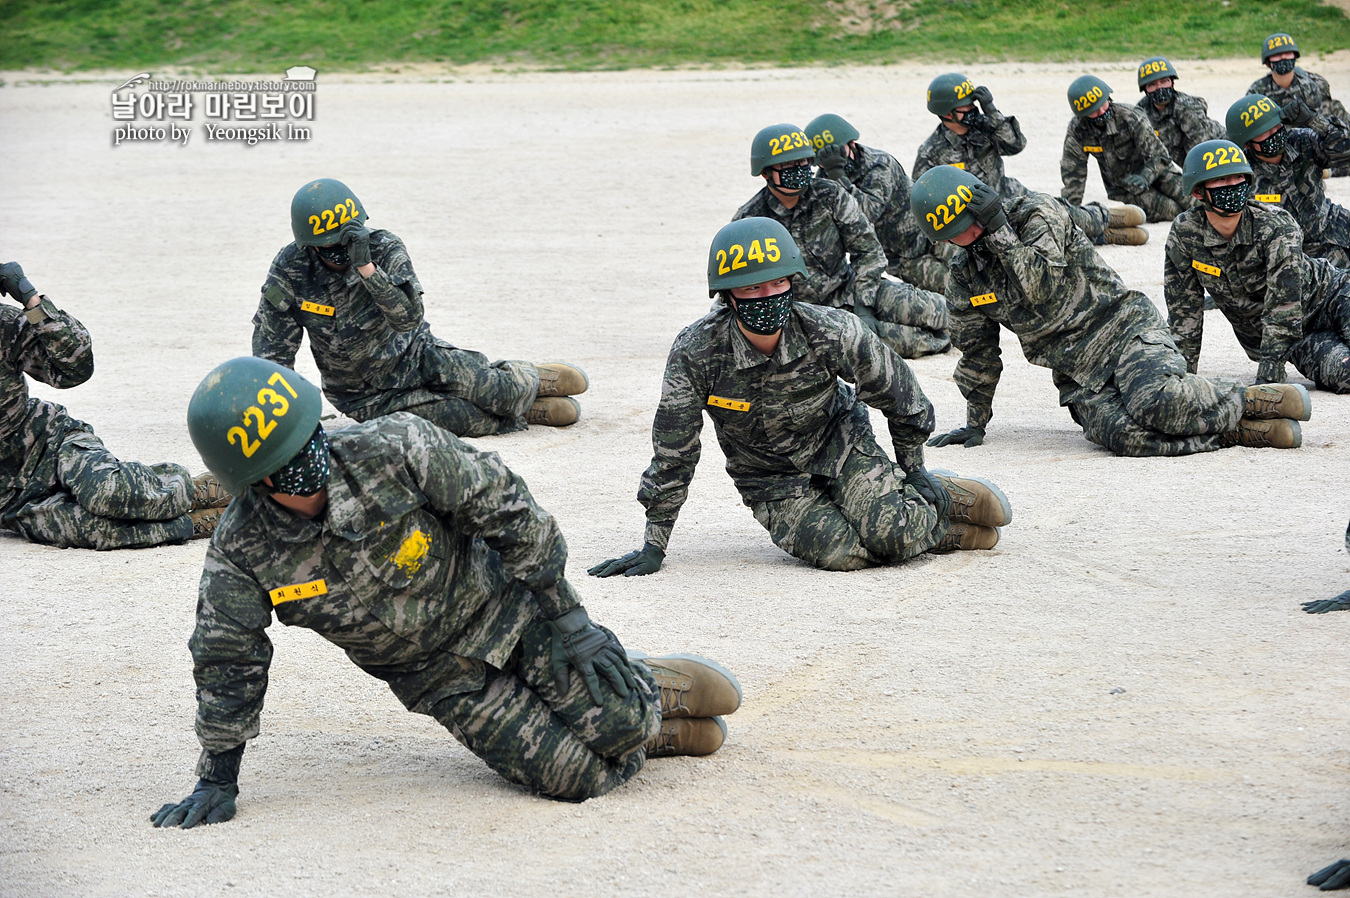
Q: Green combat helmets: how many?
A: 12